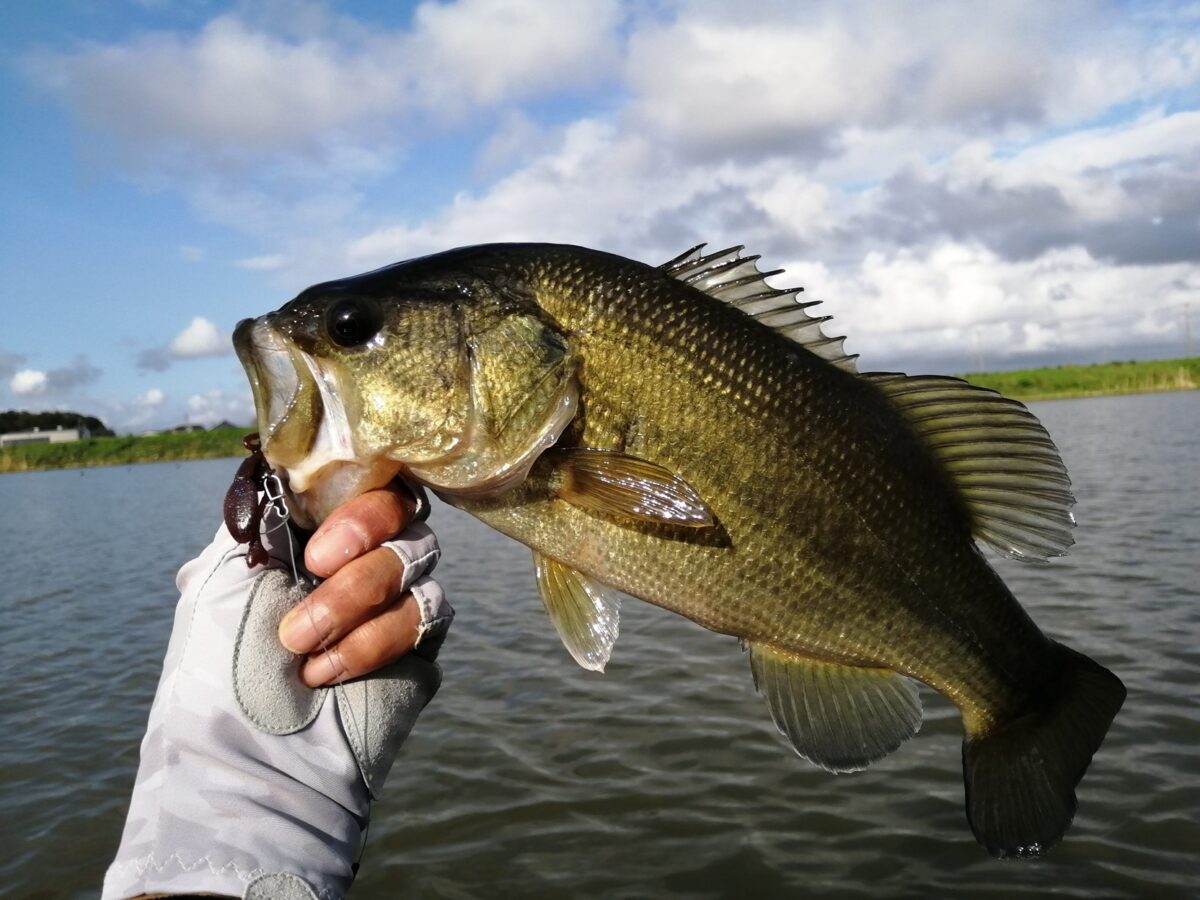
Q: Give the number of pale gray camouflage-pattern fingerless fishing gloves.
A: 1